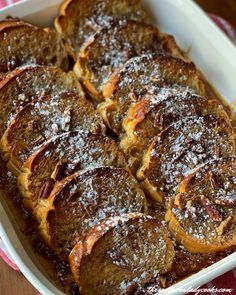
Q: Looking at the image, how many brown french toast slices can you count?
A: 12